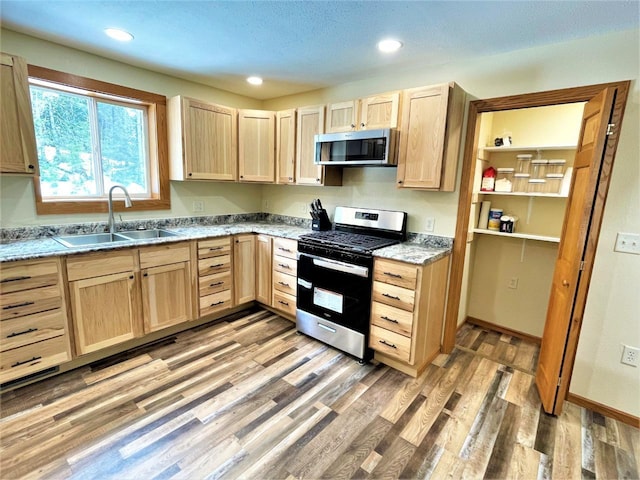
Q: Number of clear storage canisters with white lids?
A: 7